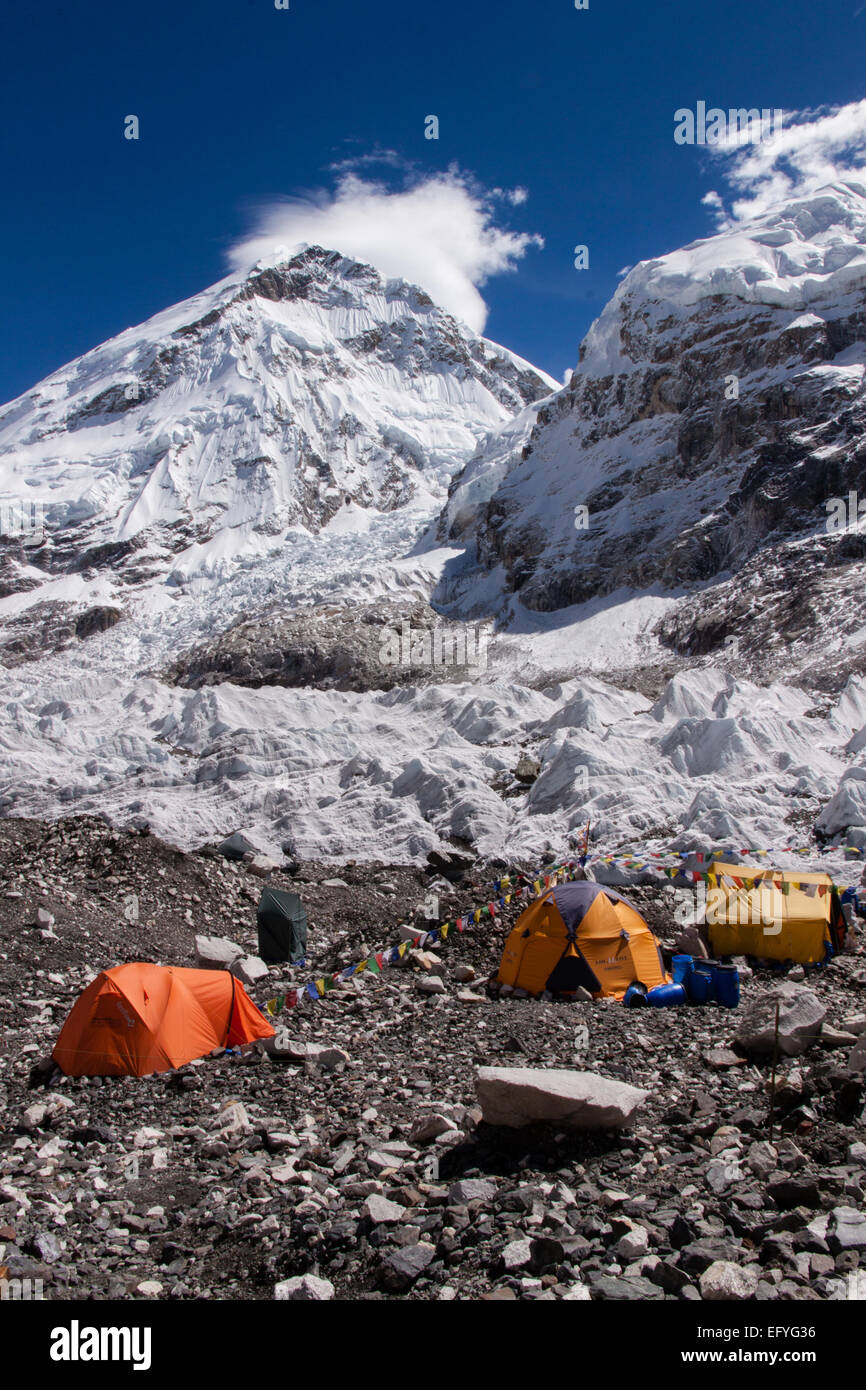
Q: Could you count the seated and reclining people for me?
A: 0